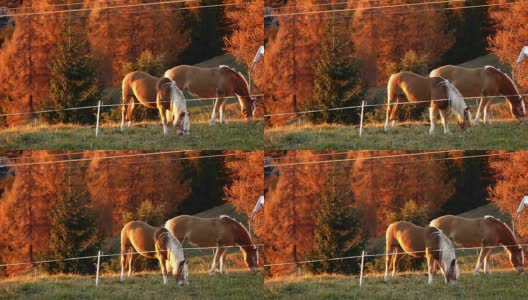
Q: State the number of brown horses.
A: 8